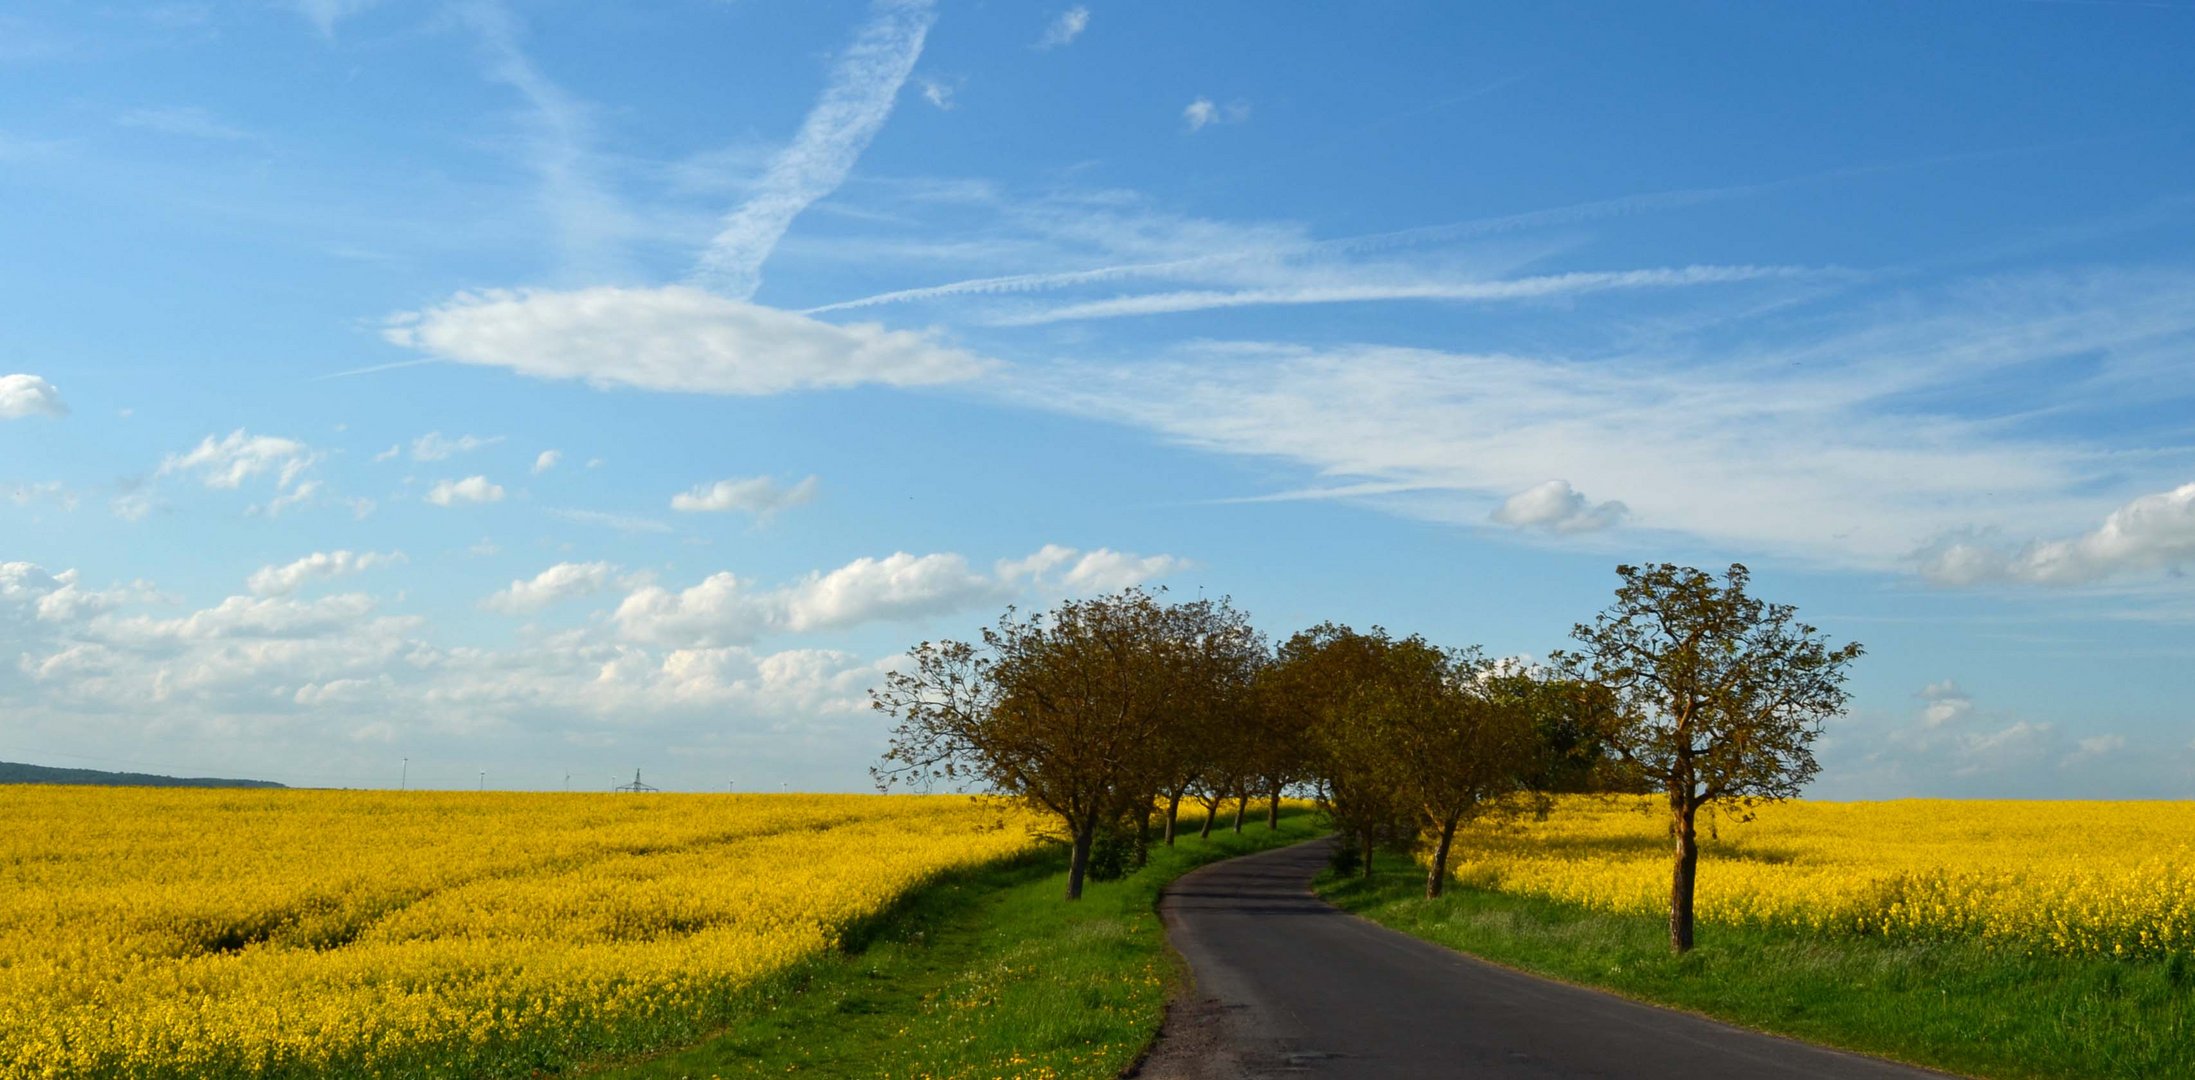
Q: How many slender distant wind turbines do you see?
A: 6